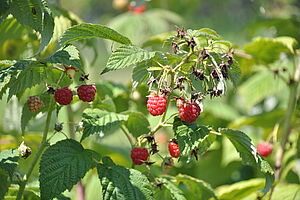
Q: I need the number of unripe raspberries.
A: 1